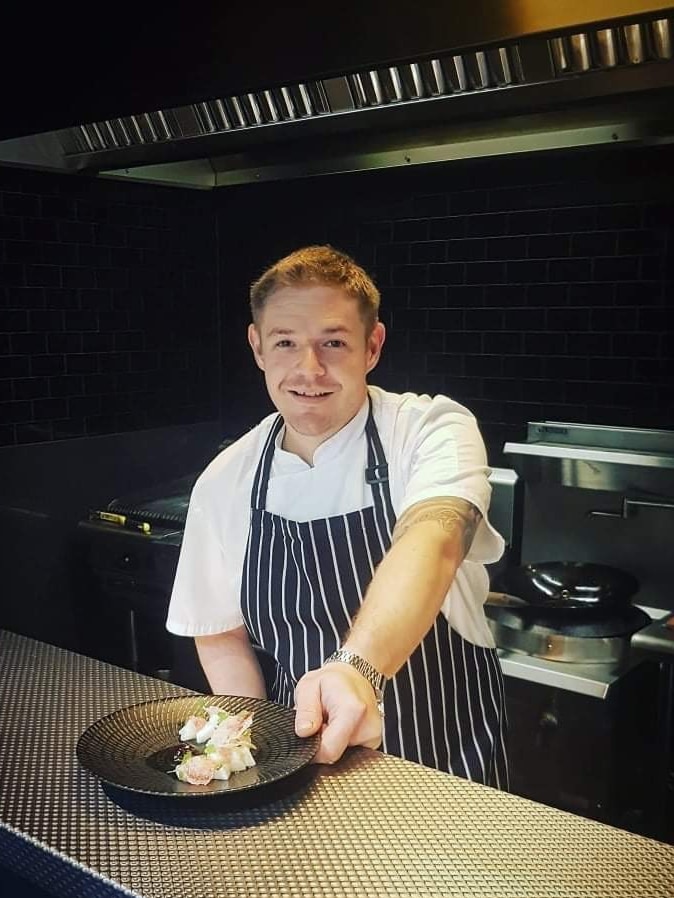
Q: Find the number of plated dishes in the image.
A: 1